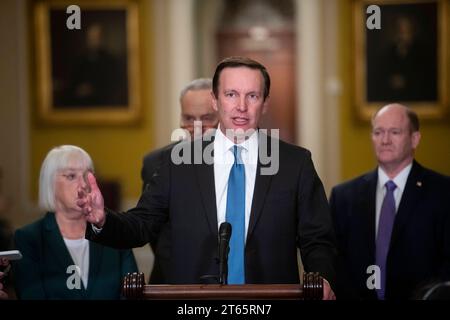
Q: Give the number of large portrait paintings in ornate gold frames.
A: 2